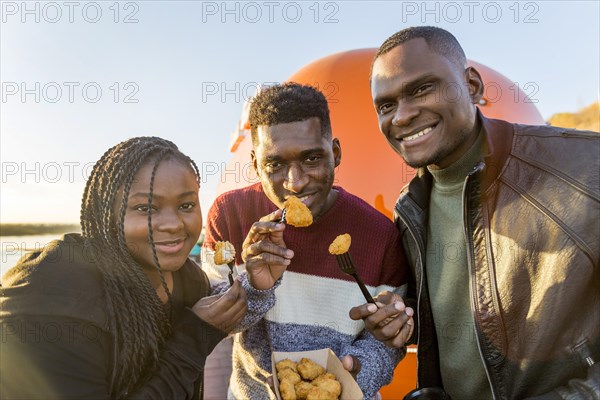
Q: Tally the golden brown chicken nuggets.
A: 11